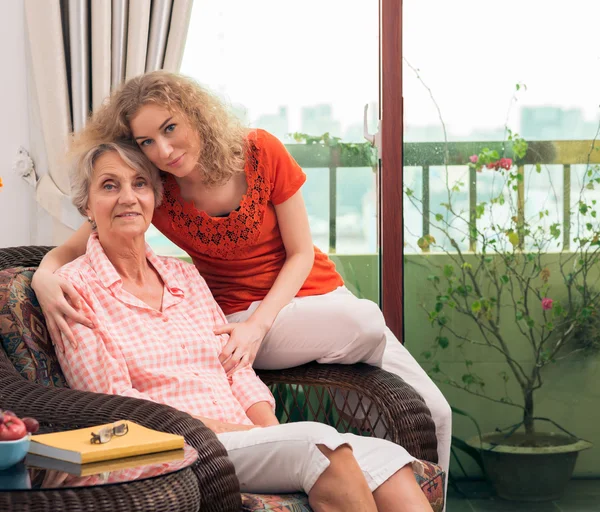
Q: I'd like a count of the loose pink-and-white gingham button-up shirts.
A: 1